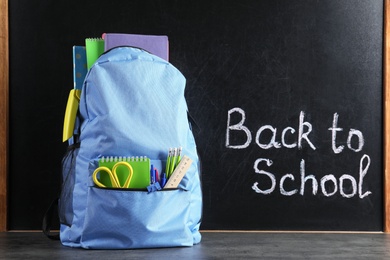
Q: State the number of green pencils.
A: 3